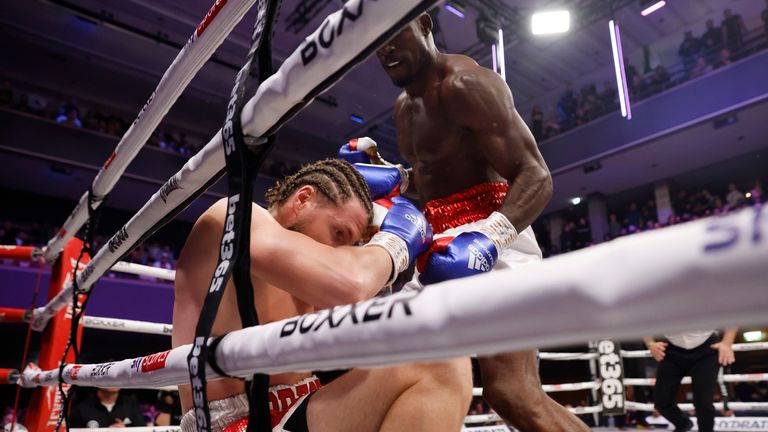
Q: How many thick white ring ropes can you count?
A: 3